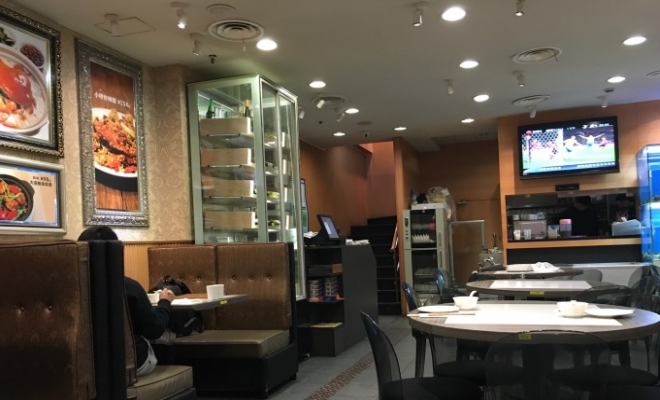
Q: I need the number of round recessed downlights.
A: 11